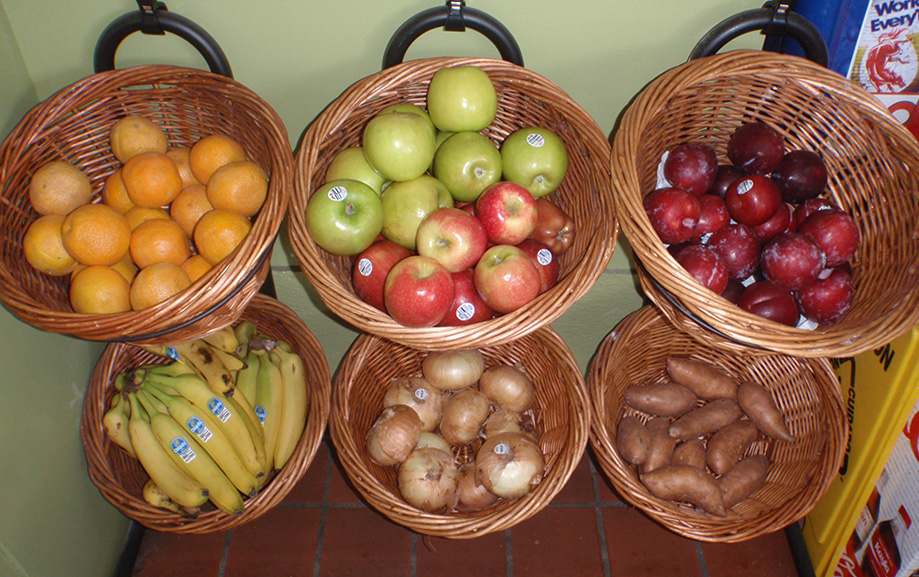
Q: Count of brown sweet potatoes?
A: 10